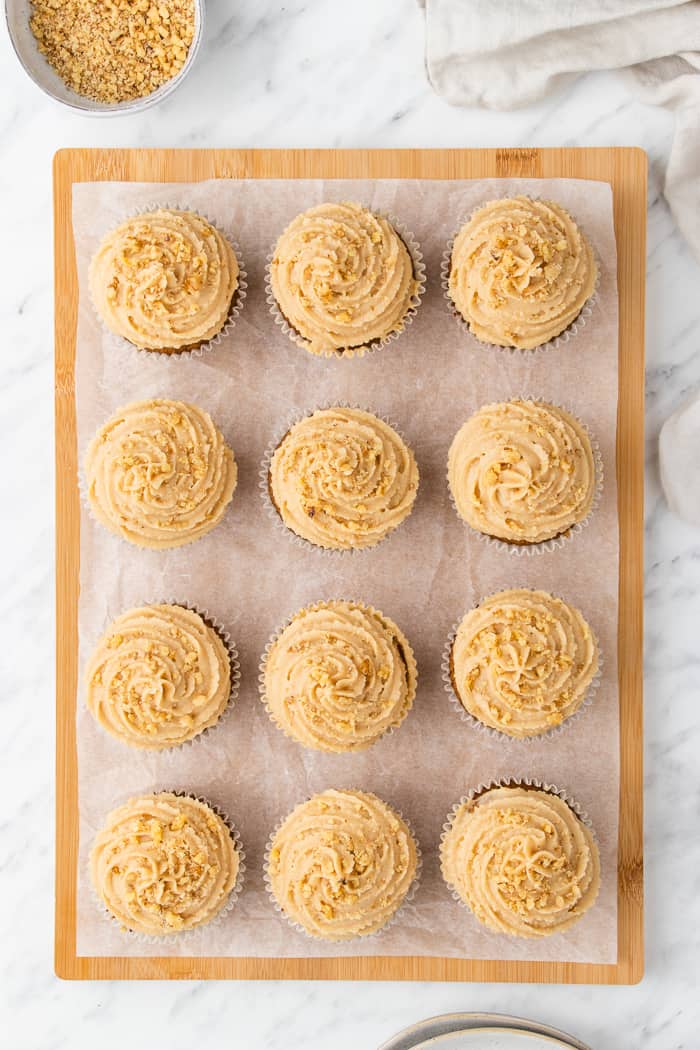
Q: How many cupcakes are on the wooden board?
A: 12